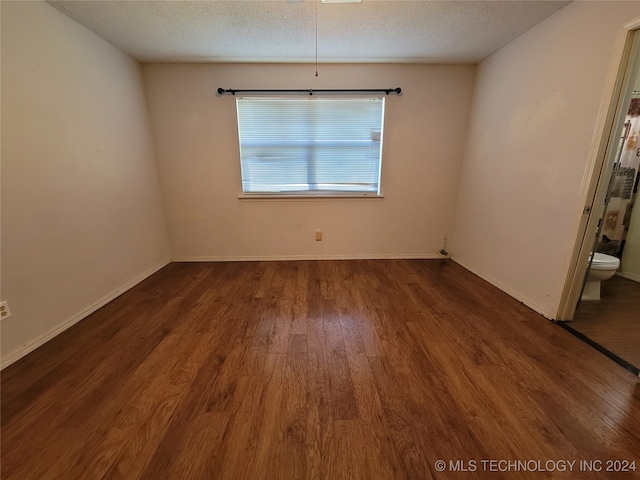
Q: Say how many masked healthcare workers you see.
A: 0